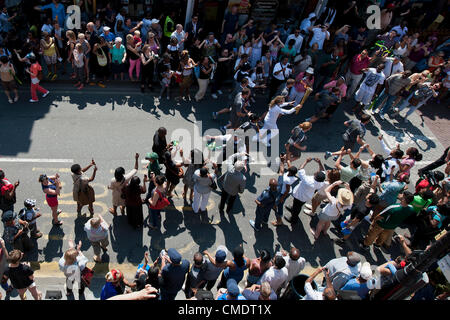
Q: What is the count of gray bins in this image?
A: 1